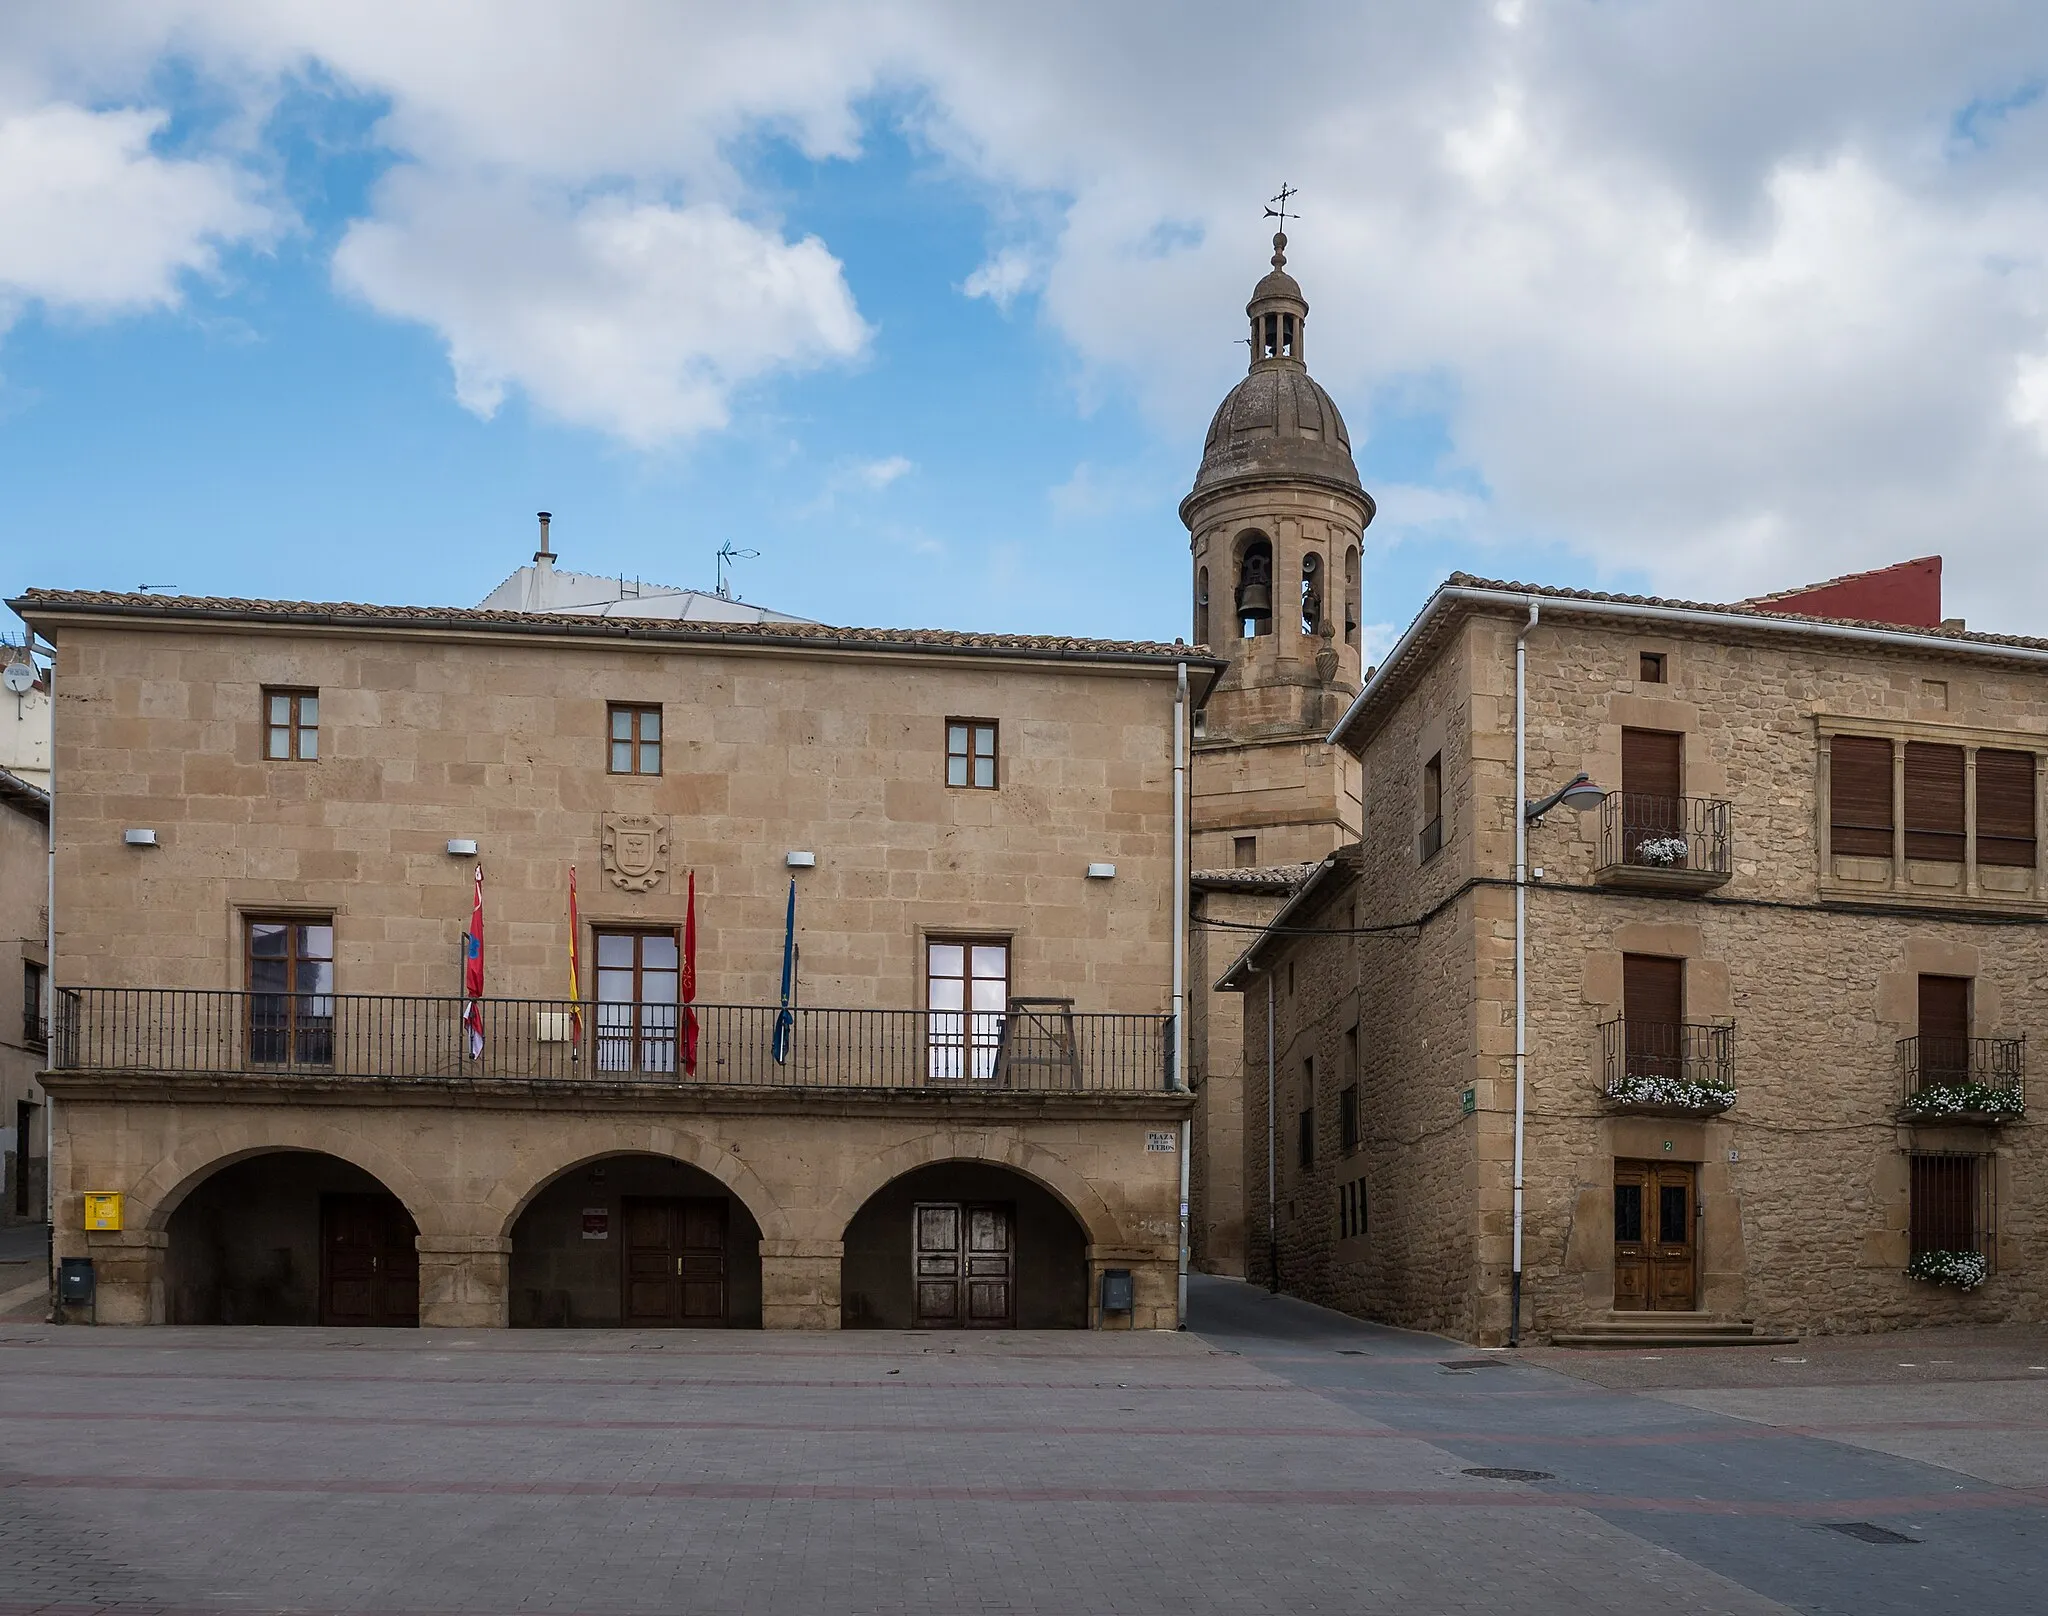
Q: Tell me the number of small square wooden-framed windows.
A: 3